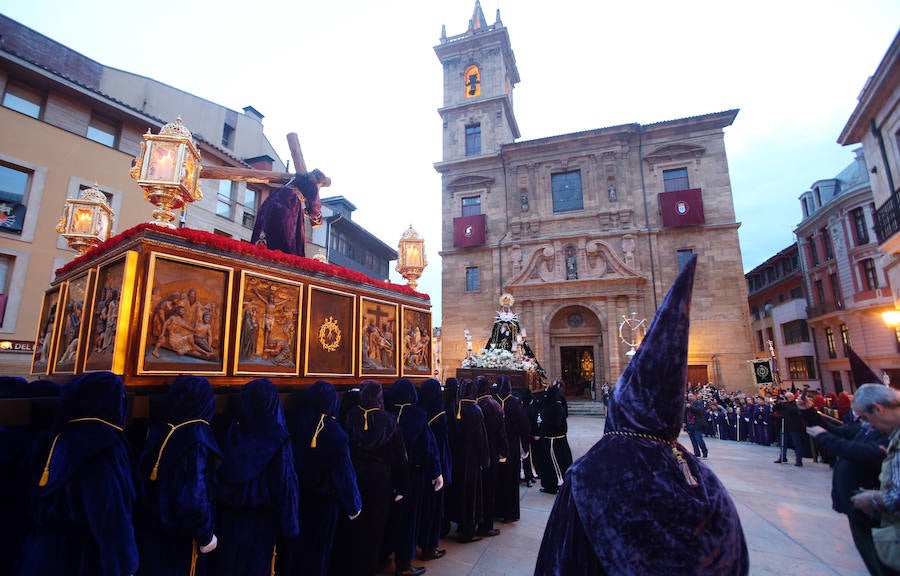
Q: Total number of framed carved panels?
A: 8